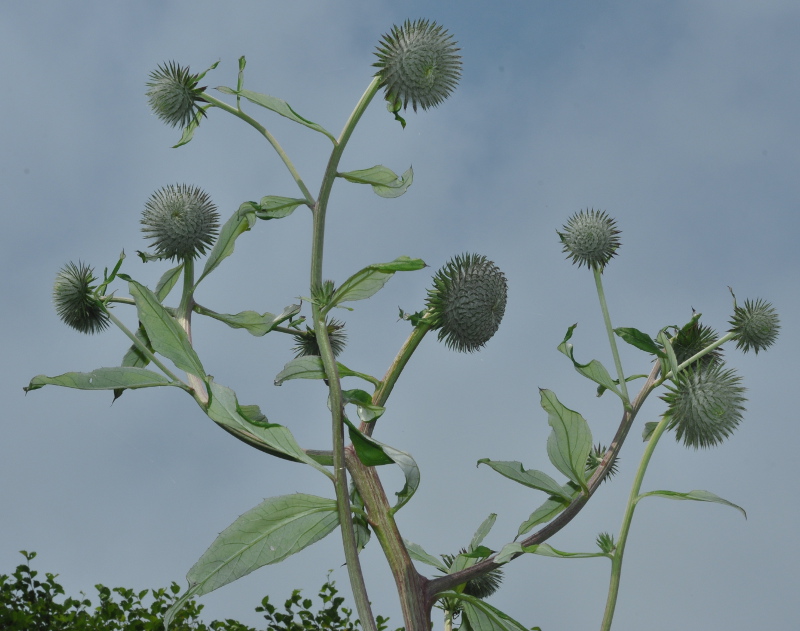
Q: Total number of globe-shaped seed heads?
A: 12